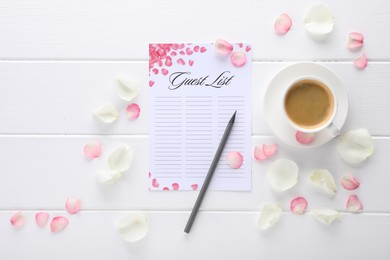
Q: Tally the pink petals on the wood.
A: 14